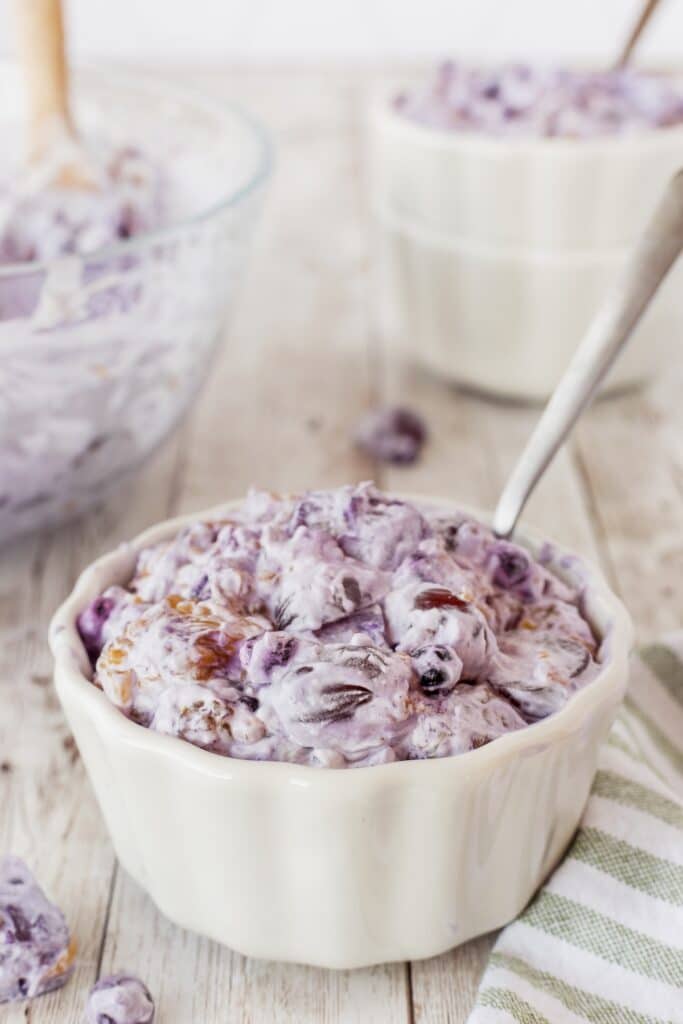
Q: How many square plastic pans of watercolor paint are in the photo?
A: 0